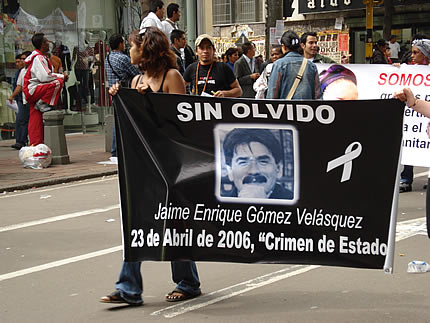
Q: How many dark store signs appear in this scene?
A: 1